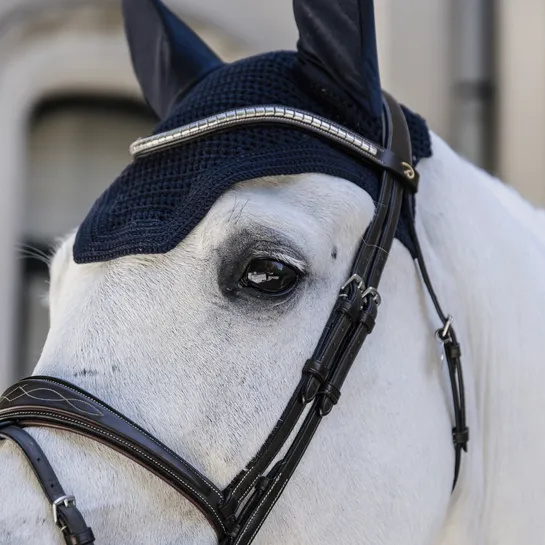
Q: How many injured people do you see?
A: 0